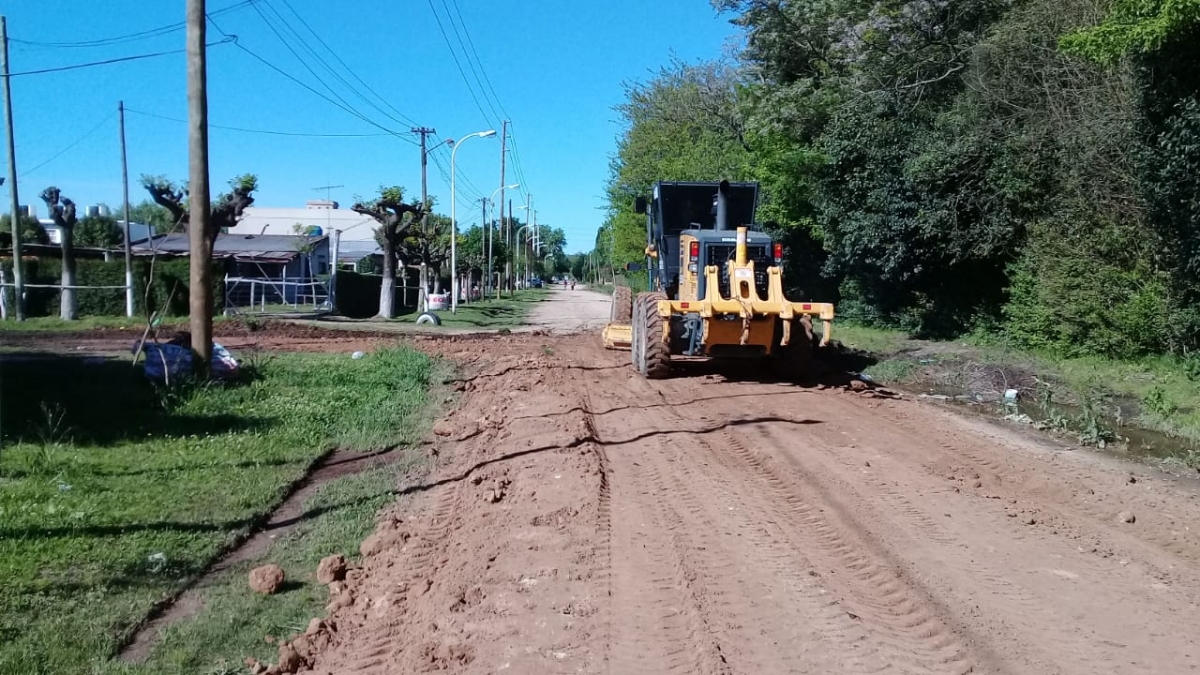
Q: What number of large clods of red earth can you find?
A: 2